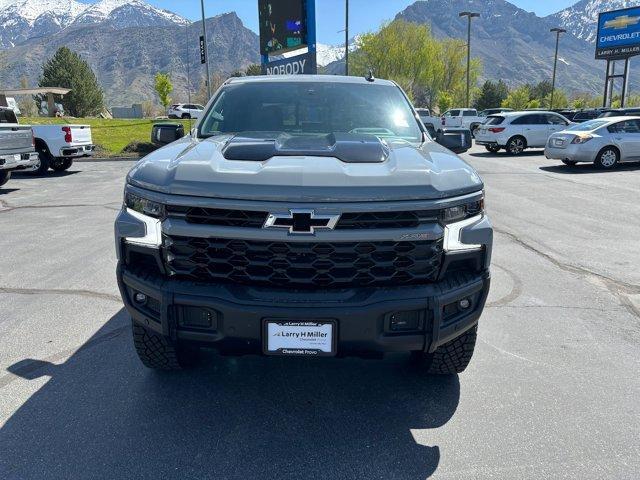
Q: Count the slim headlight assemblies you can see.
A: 2